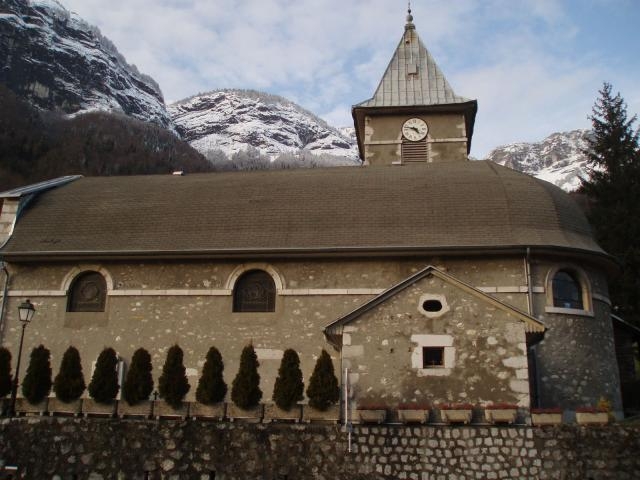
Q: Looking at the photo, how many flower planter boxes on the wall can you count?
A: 6